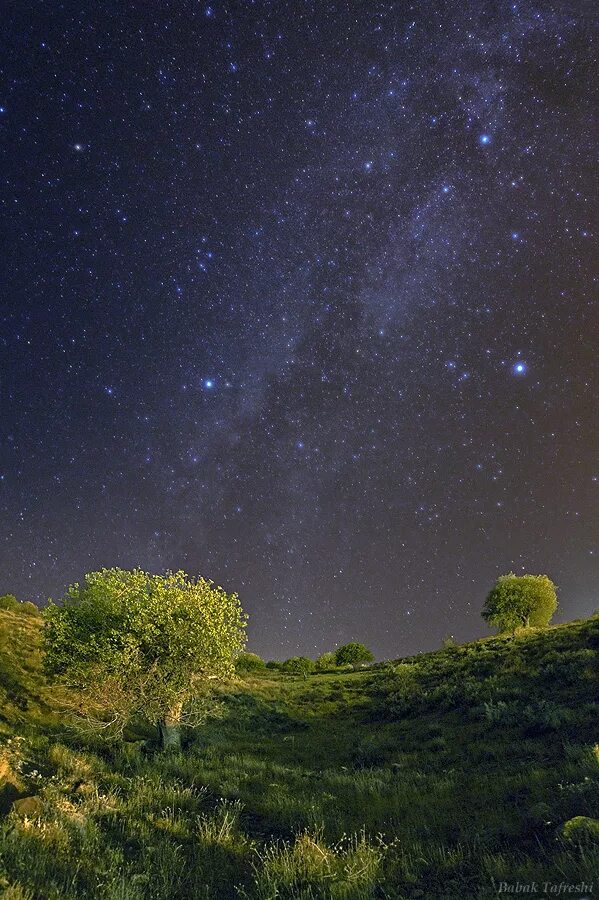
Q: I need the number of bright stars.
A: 3